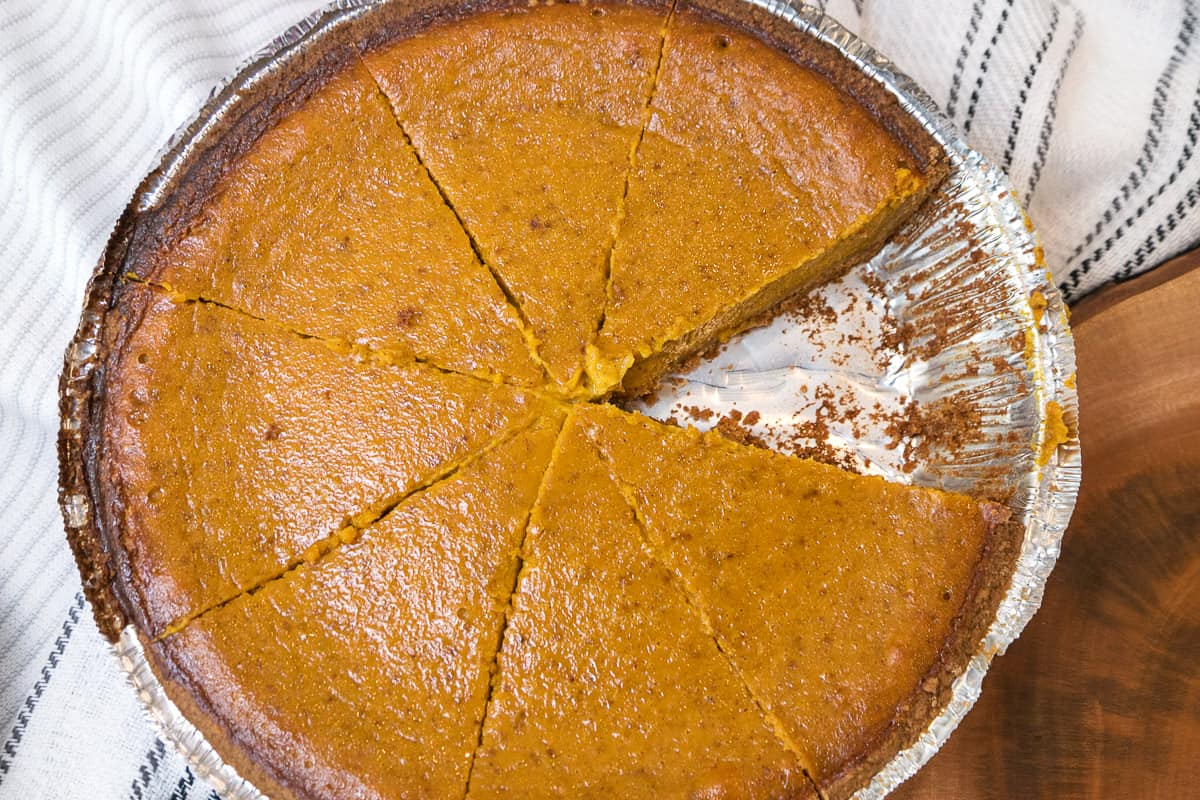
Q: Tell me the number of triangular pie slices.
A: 7